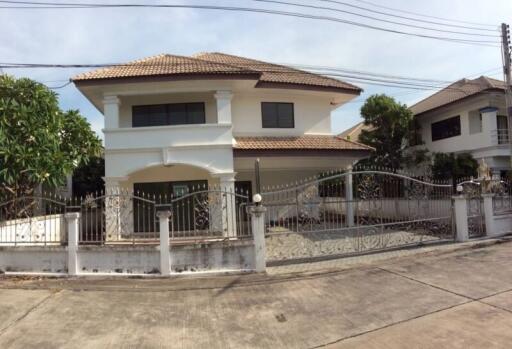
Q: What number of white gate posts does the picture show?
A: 5